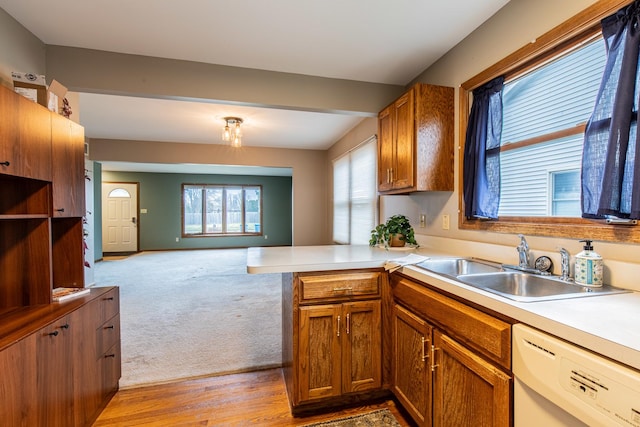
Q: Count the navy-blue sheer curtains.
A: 2